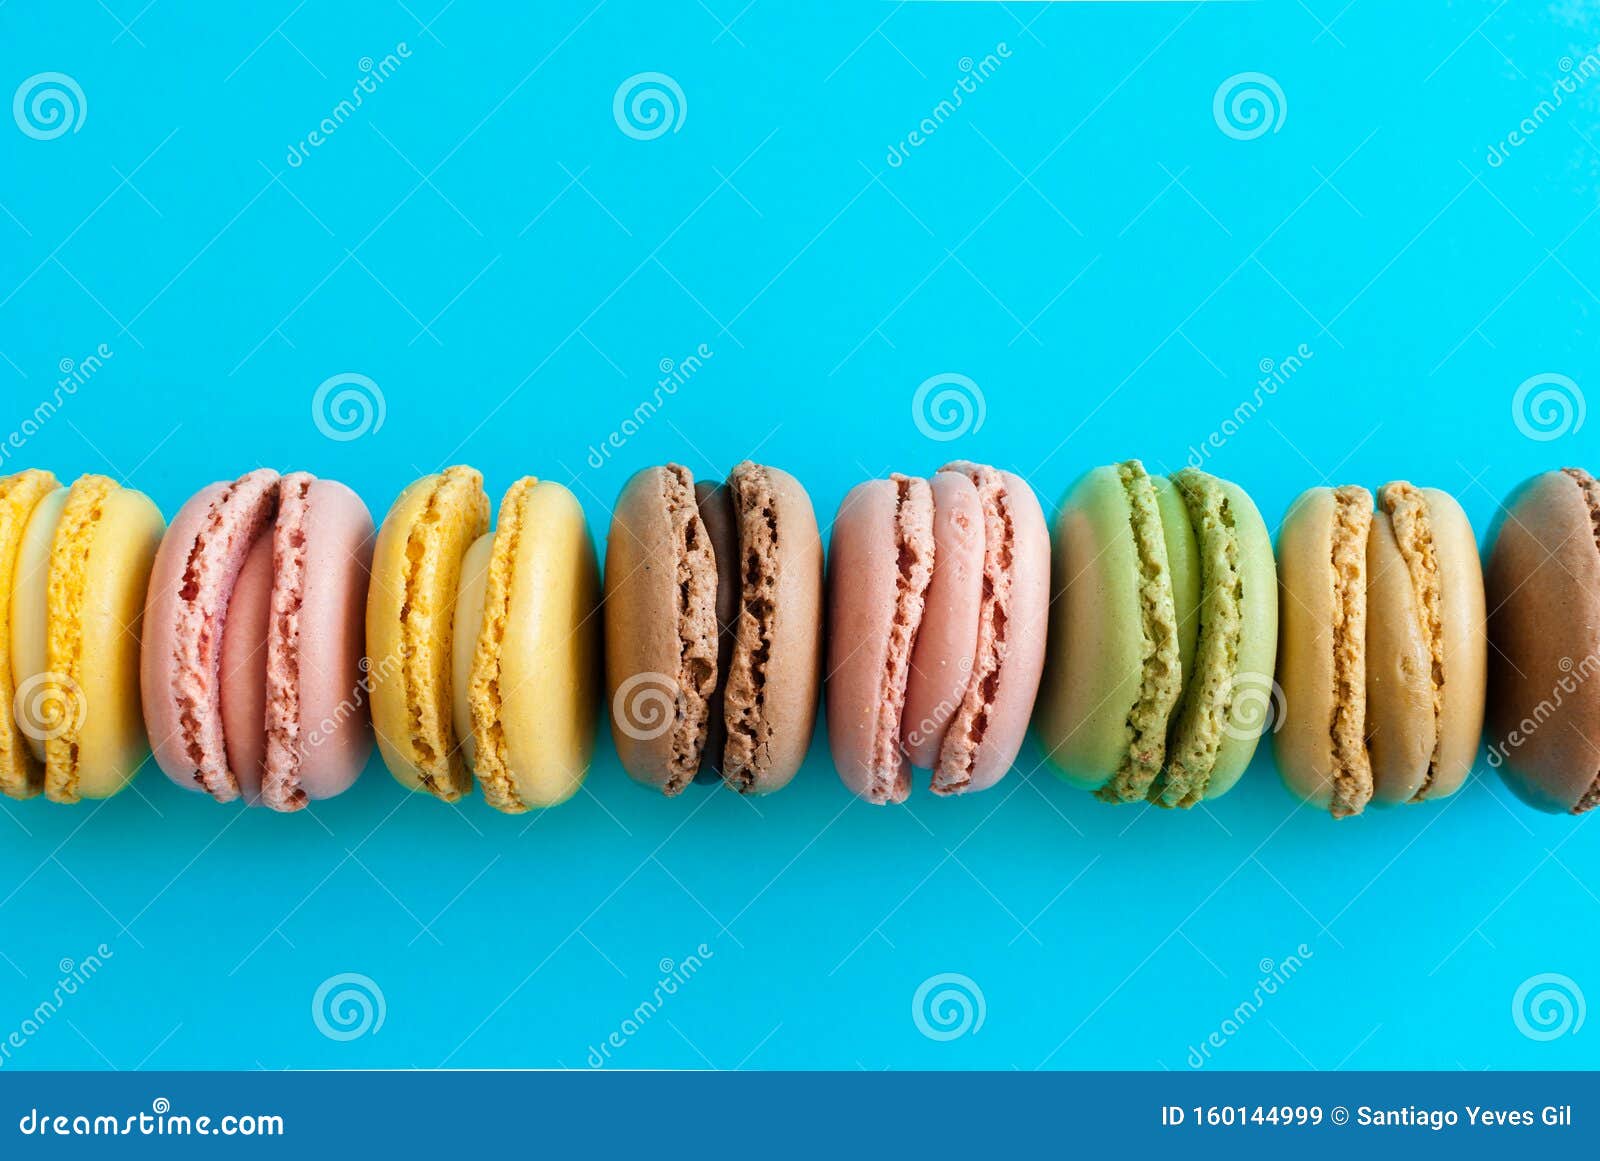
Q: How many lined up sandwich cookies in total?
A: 8